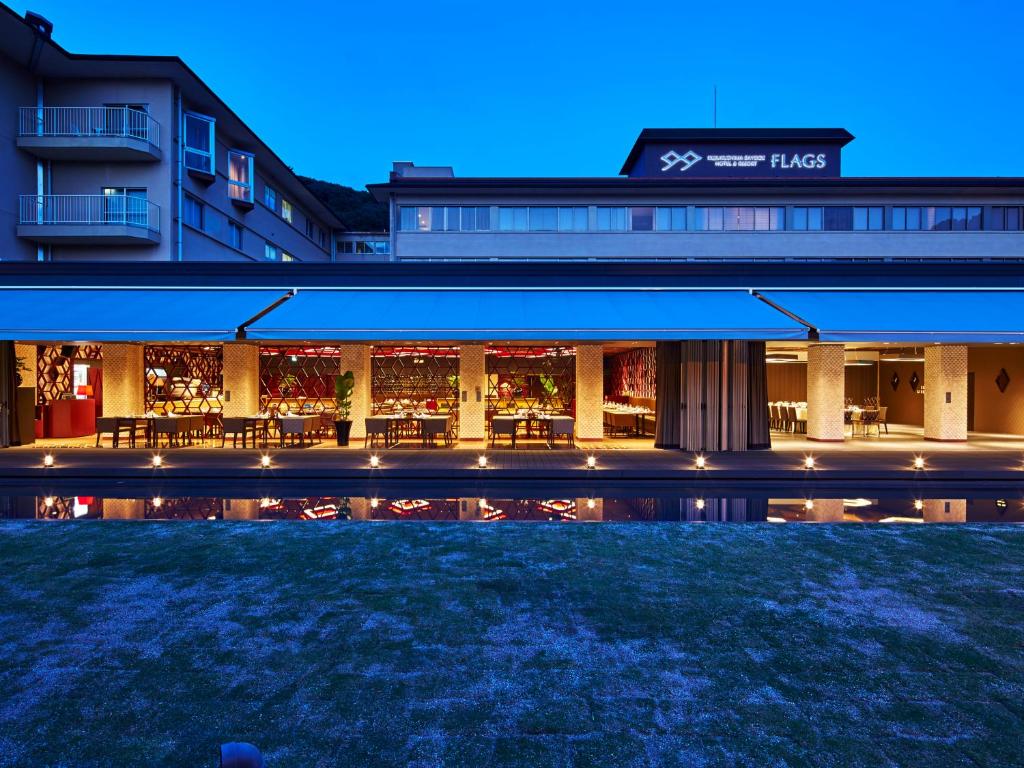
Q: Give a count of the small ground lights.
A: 9